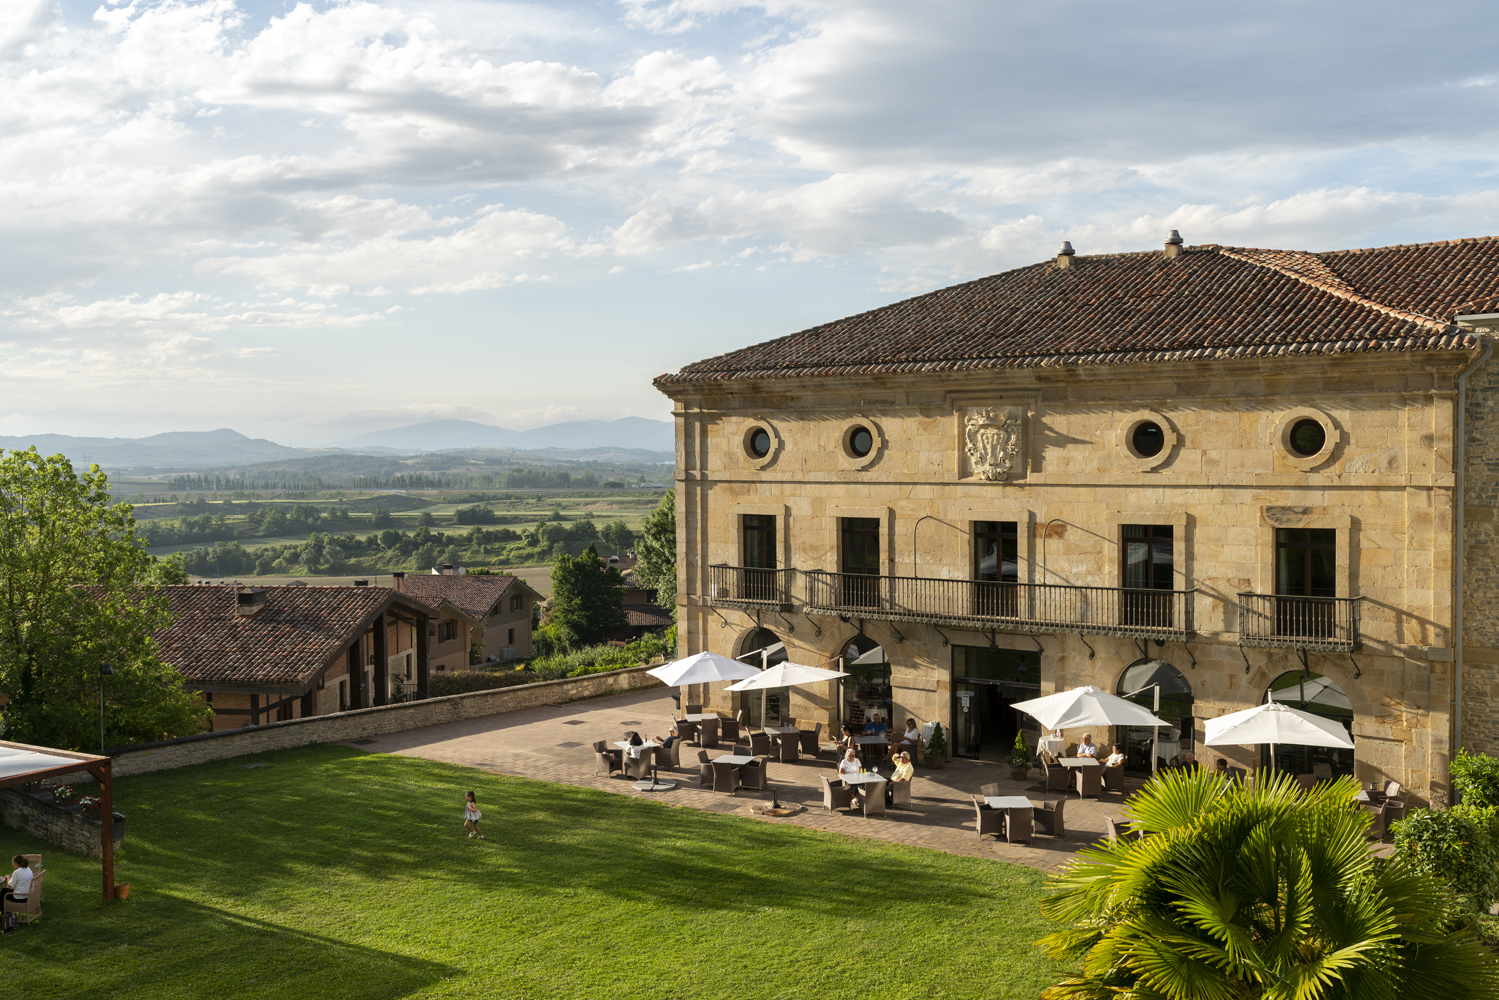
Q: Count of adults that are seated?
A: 12